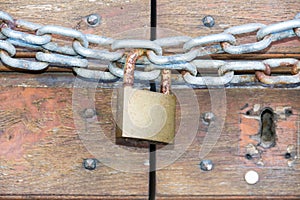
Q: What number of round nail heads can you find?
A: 6